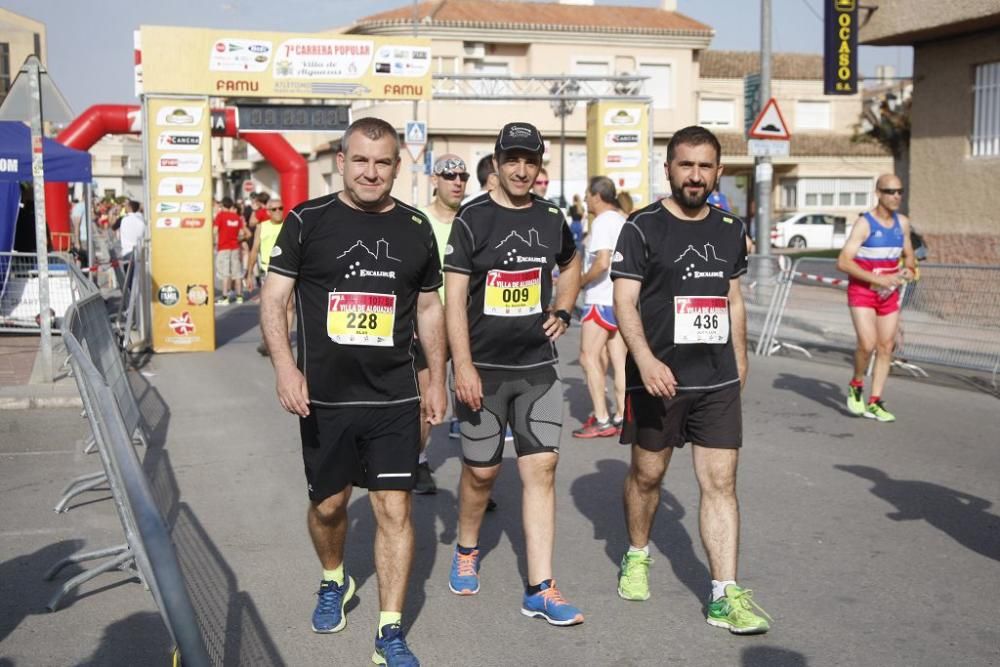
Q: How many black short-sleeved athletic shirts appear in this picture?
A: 3